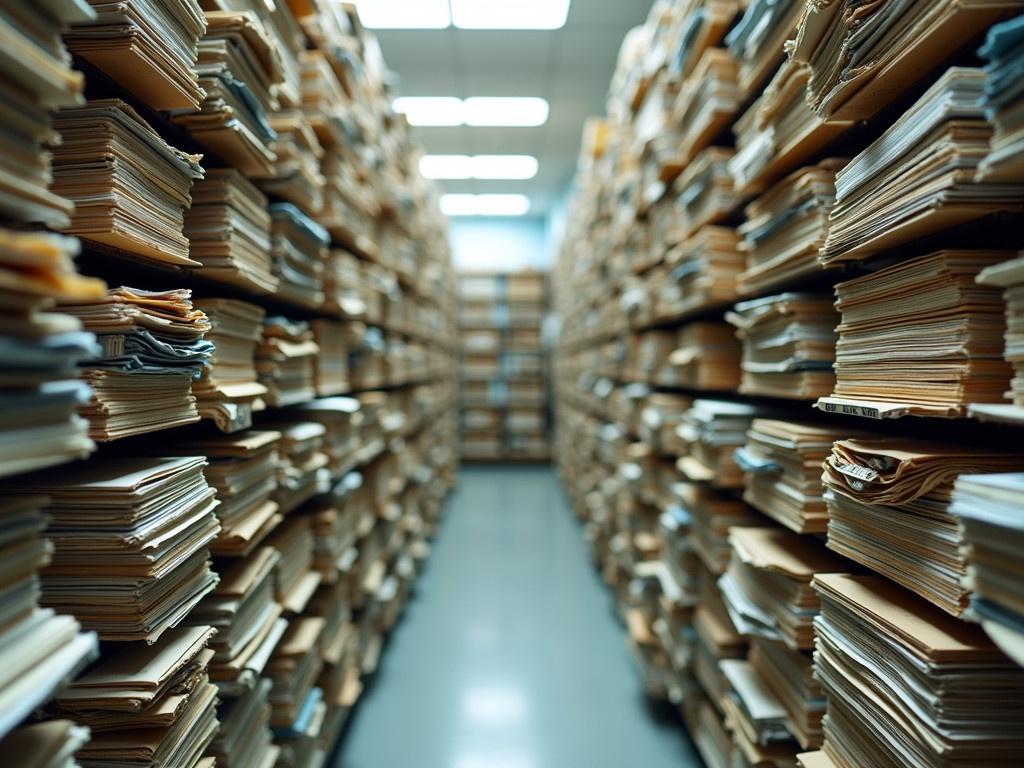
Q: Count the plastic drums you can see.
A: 0